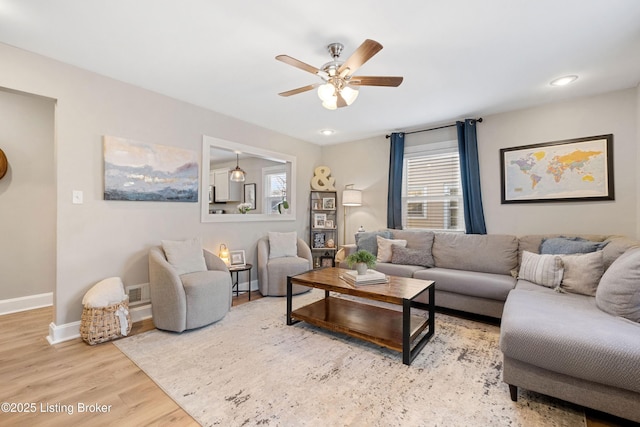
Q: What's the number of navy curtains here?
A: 2